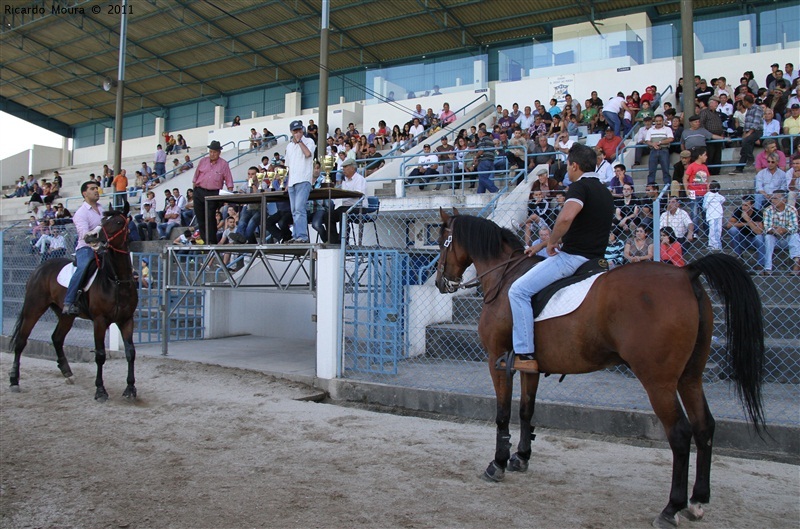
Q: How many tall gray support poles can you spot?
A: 3